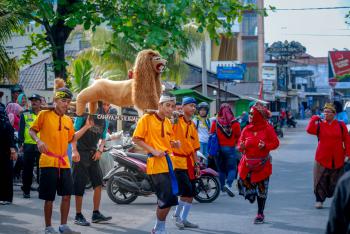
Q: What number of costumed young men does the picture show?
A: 3